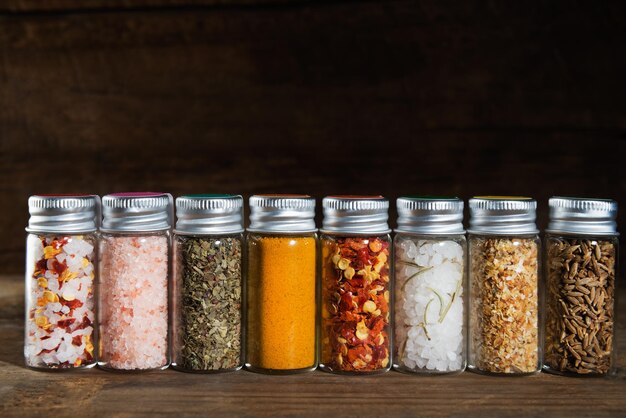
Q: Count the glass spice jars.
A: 8